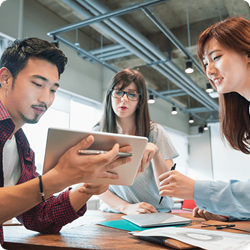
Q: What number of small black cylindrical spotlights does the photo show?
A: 6